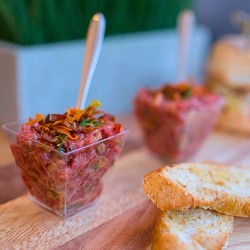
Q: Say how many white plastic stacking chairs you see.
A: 0